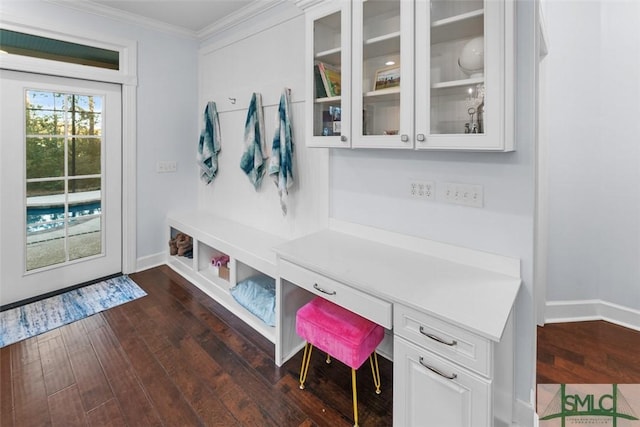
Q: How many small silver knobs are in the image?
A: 3